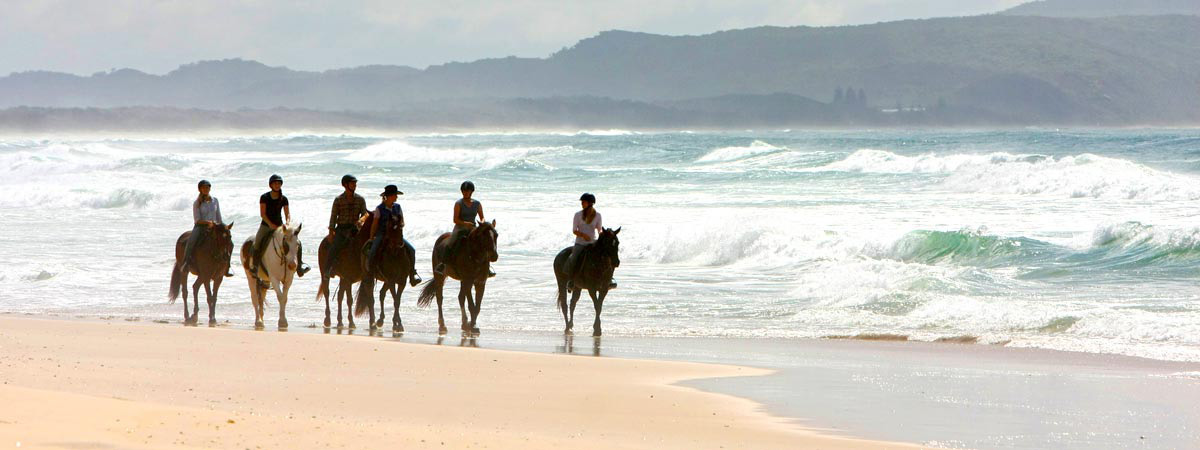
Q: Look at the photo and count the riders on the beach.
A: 6